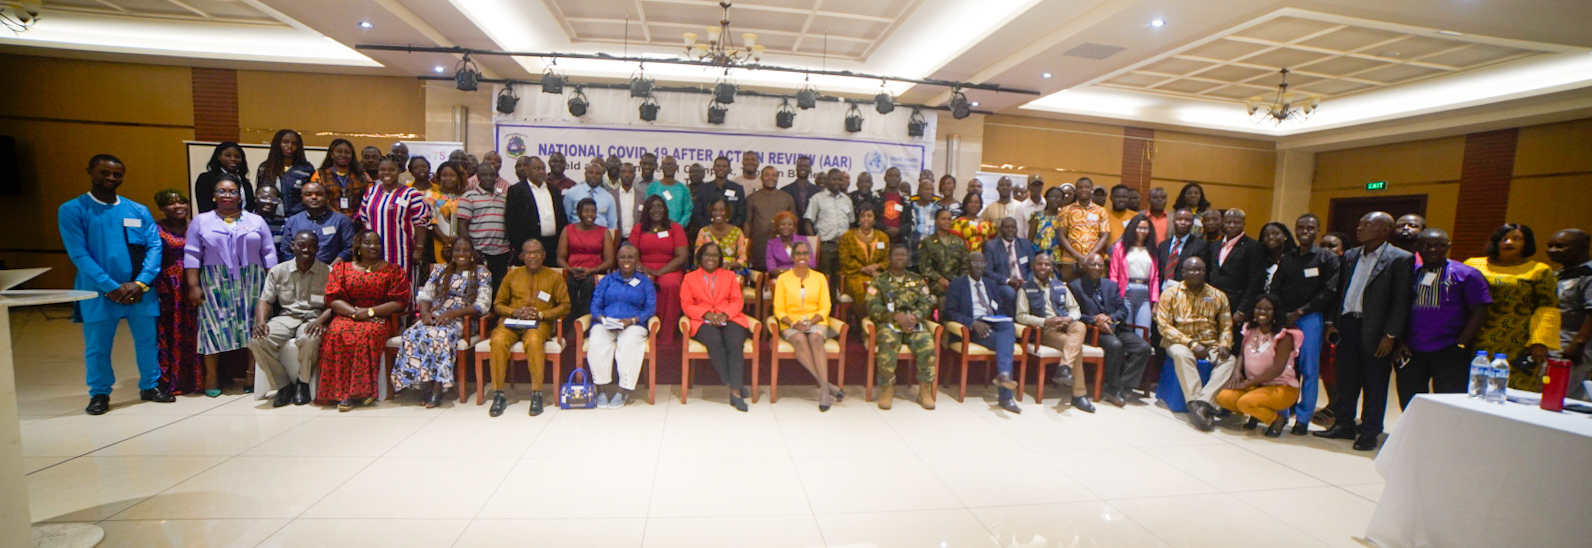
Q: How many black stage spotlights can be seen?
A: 14